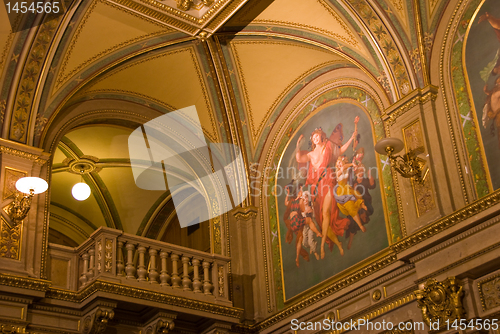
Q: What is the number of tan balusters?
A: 11